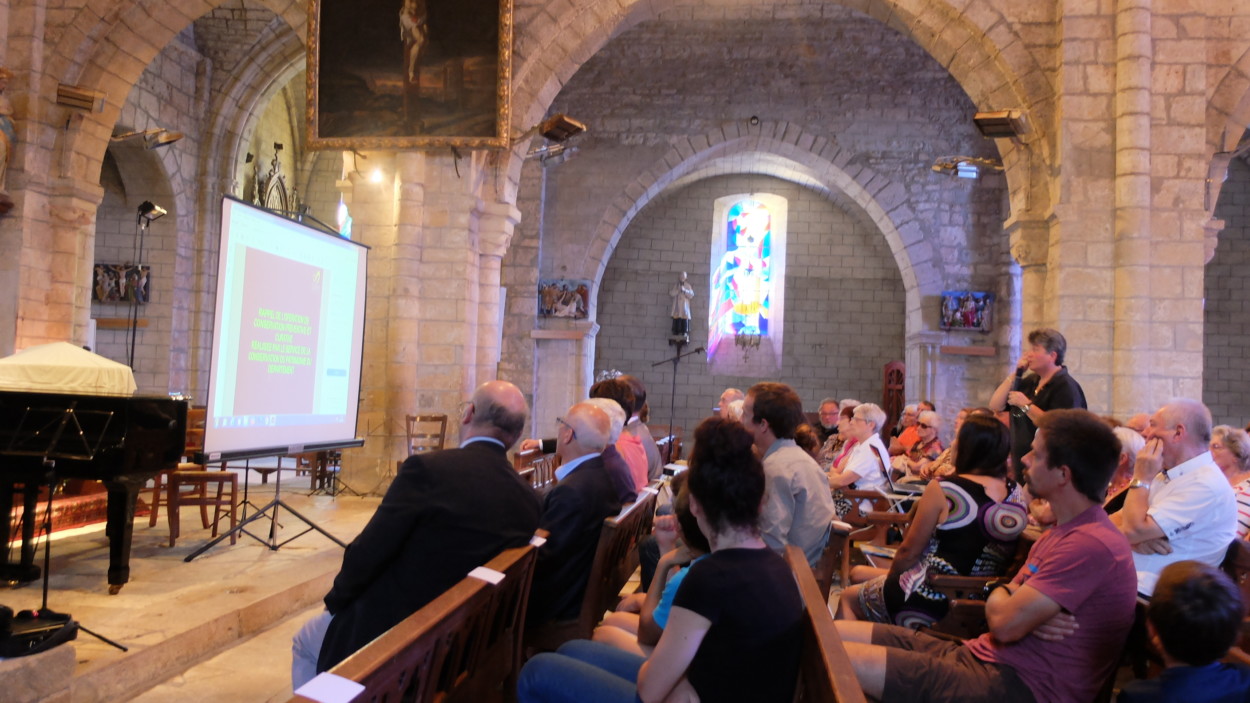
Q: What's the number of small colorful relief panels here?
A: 3